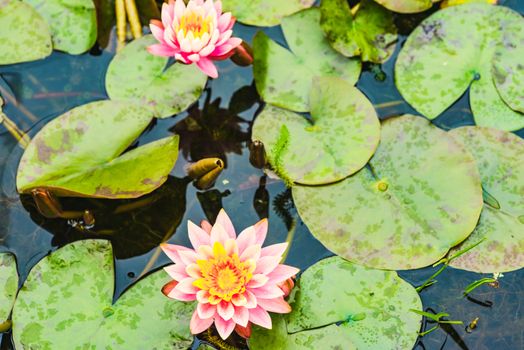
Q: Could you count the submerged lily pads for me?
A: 0